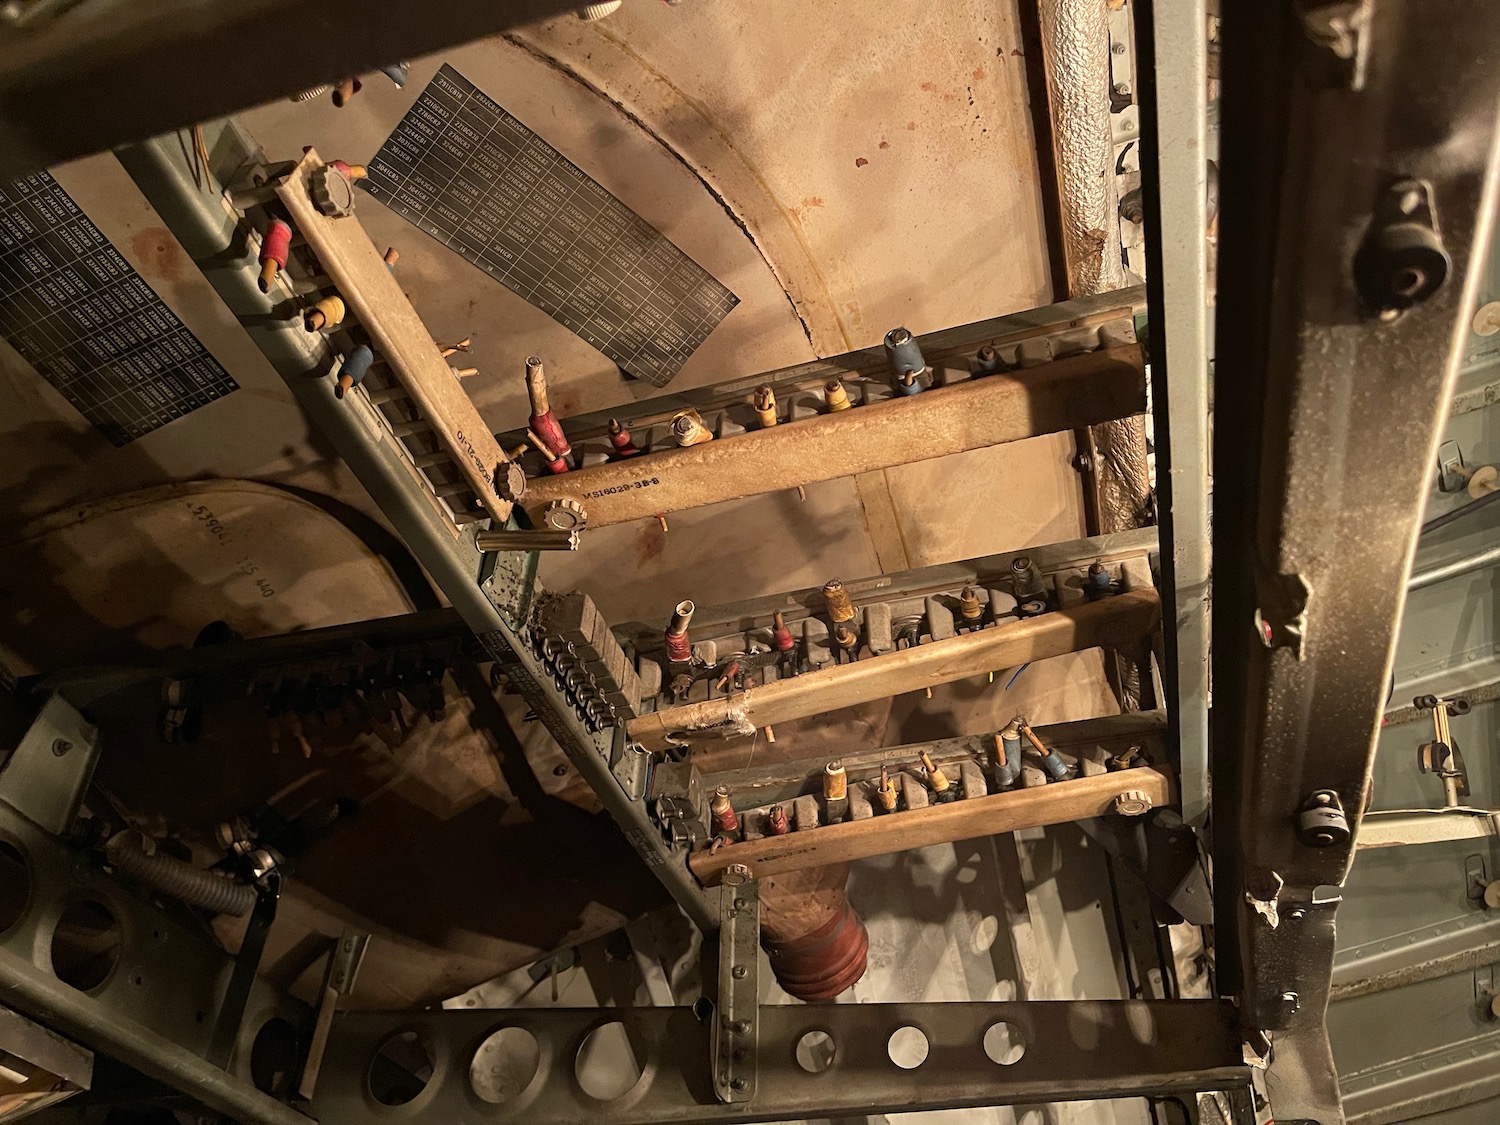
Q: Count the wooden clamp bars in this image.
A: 4